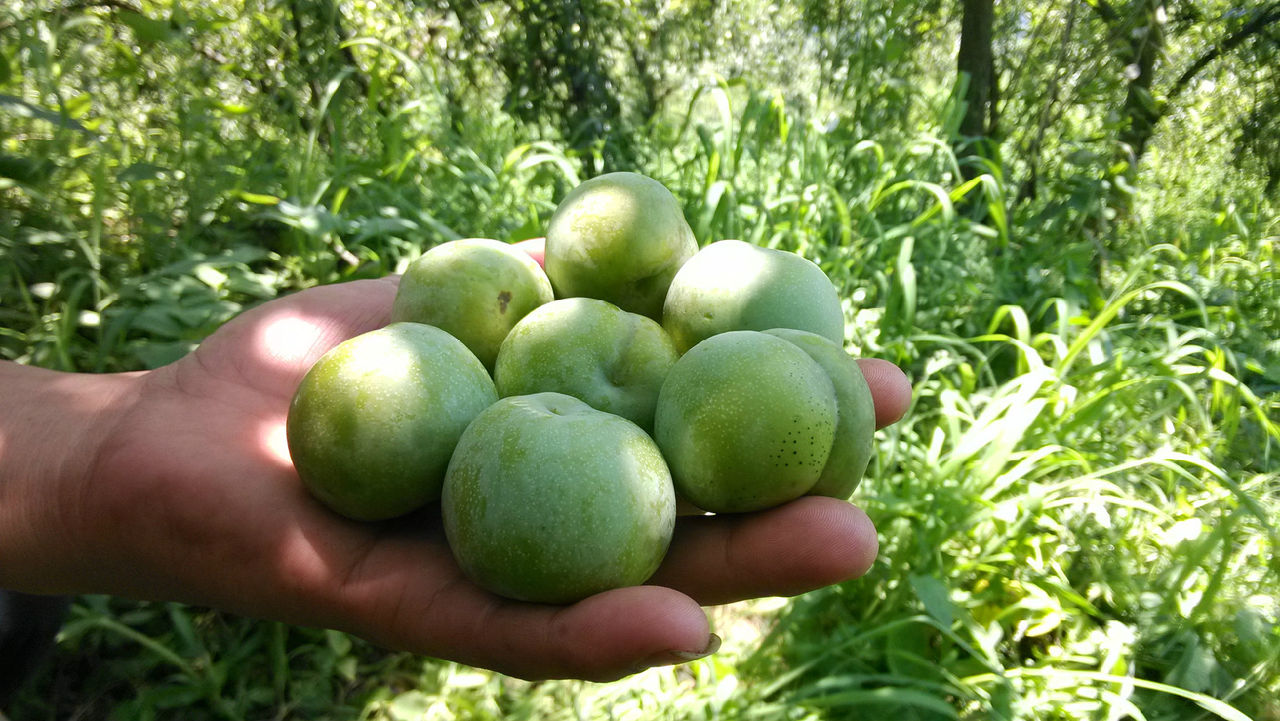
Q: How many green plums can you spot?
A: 7